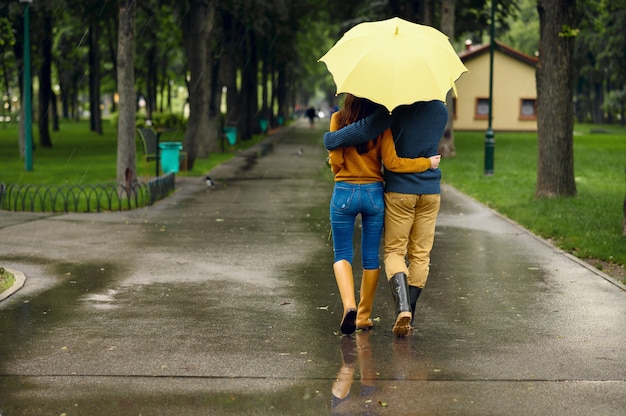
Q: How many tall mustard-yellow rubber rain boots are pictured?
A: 2